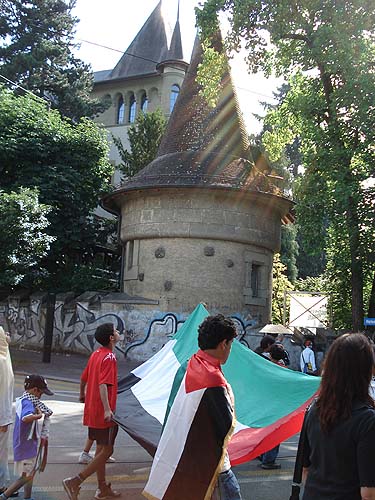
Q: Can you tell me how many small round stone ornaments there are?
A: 5